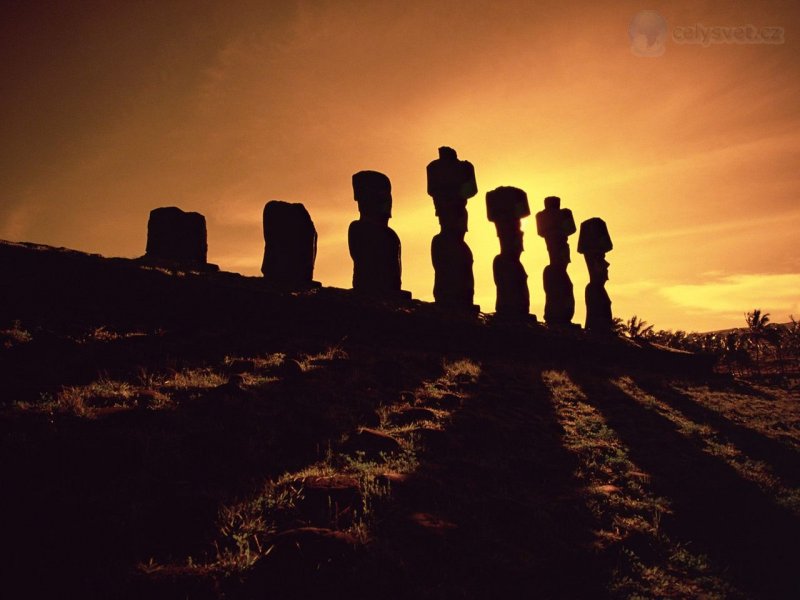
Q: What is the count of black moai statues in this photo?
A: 7